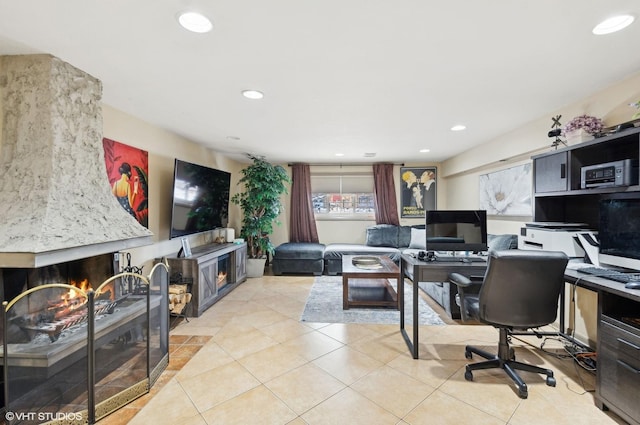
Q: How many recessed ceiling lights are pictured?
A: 6